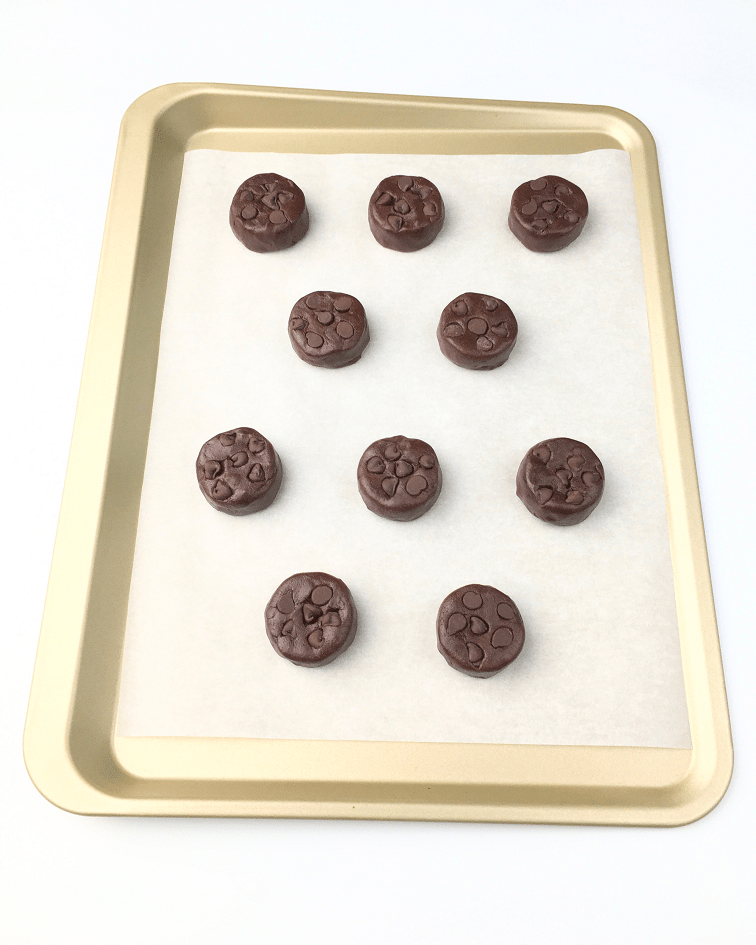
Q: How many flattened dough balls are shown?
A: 10